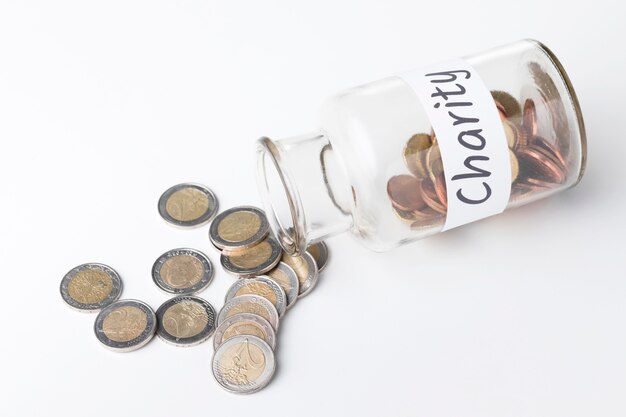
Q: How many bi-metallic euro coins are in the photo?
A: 14